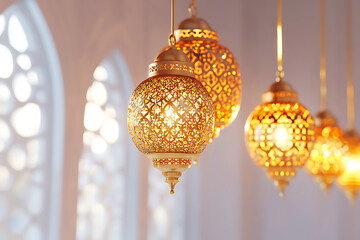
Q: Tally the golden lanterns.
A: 5